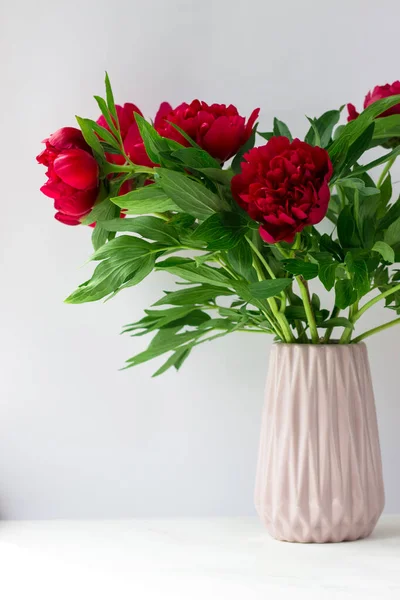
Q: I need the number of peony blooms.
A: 5